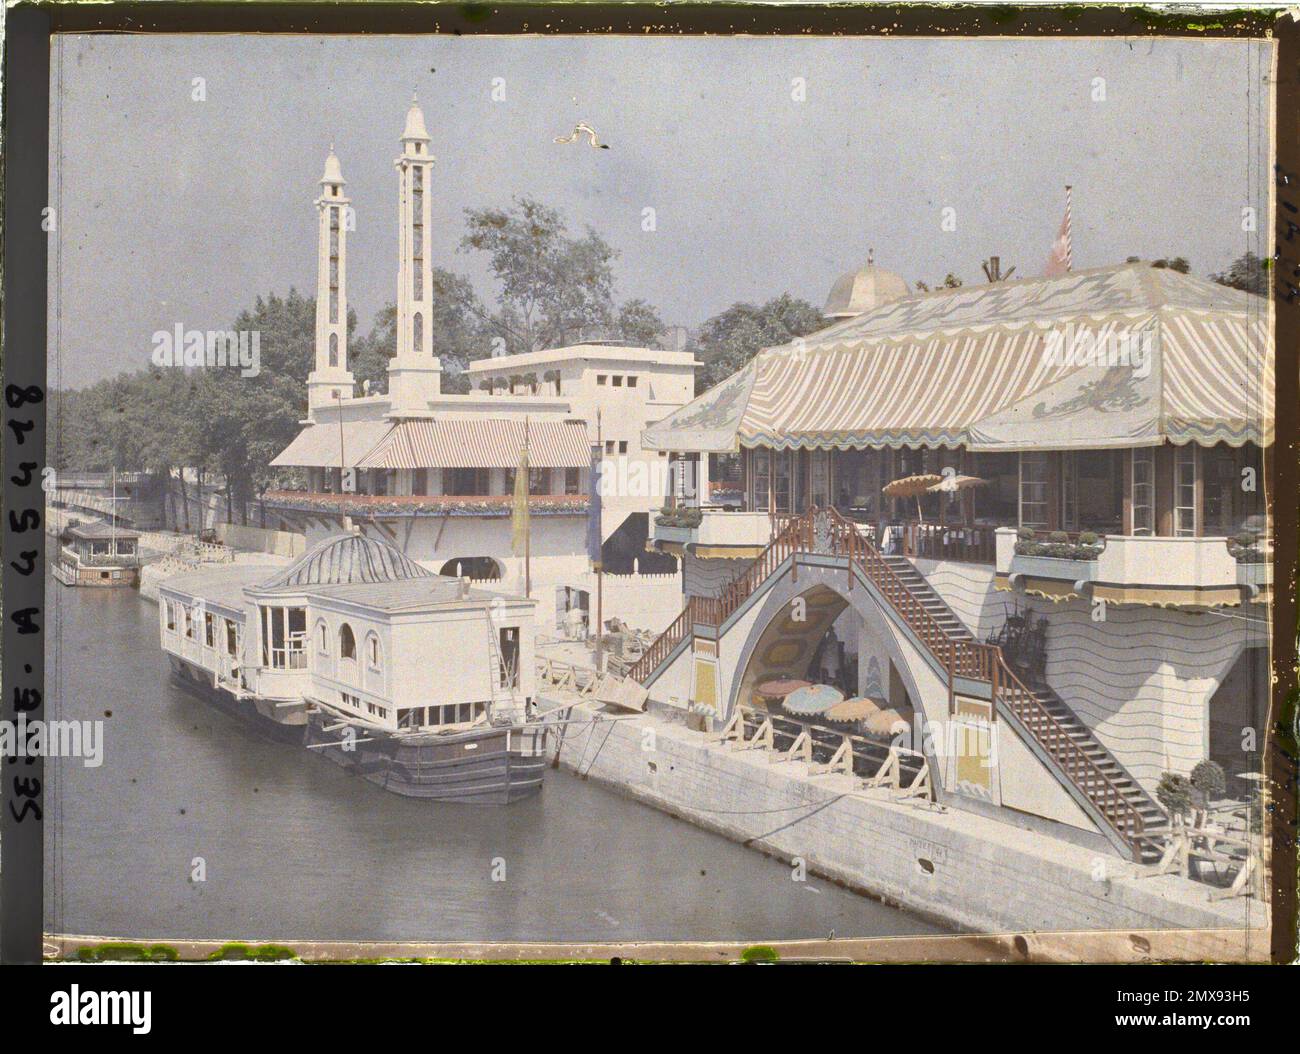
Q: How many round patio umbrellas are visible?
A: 6